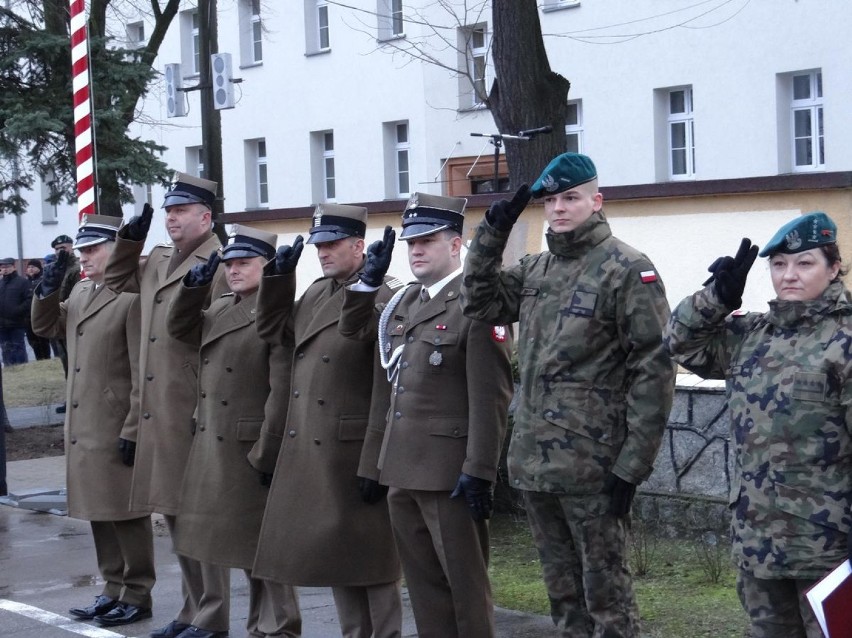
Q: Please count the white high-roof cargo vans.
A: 0